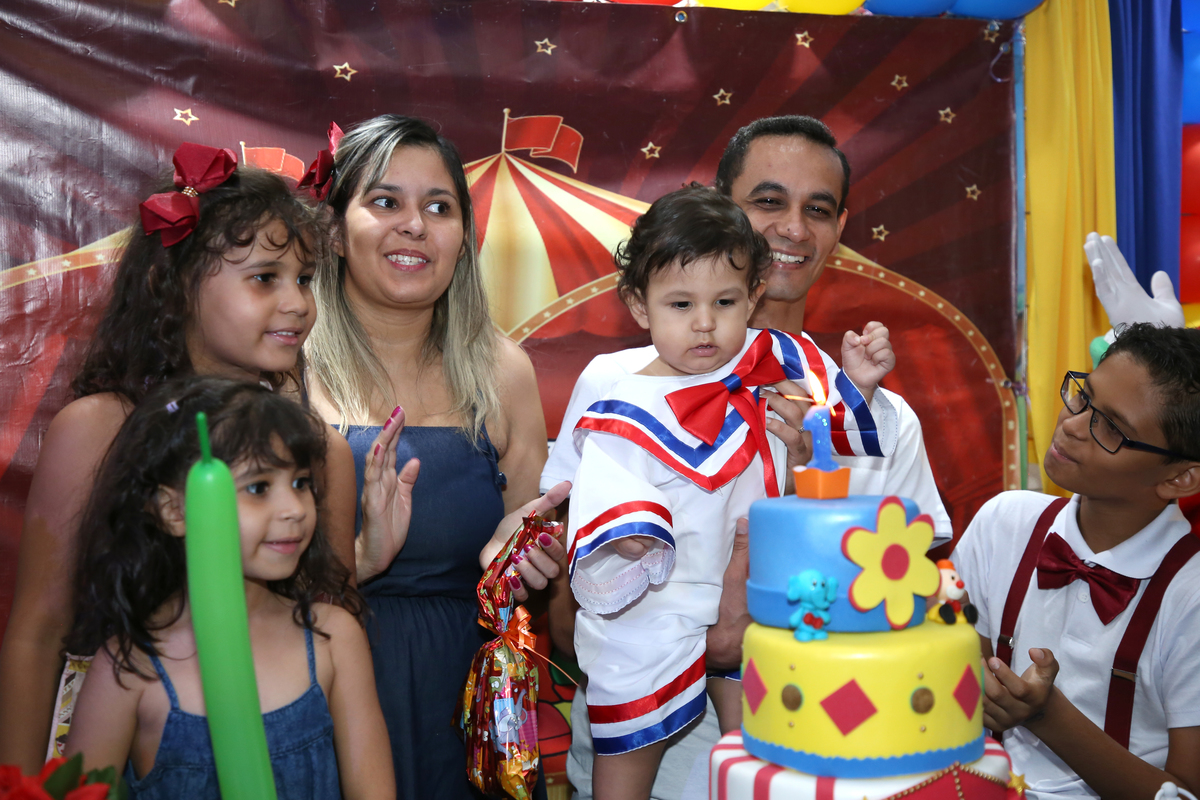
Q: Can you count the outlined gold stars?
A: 12